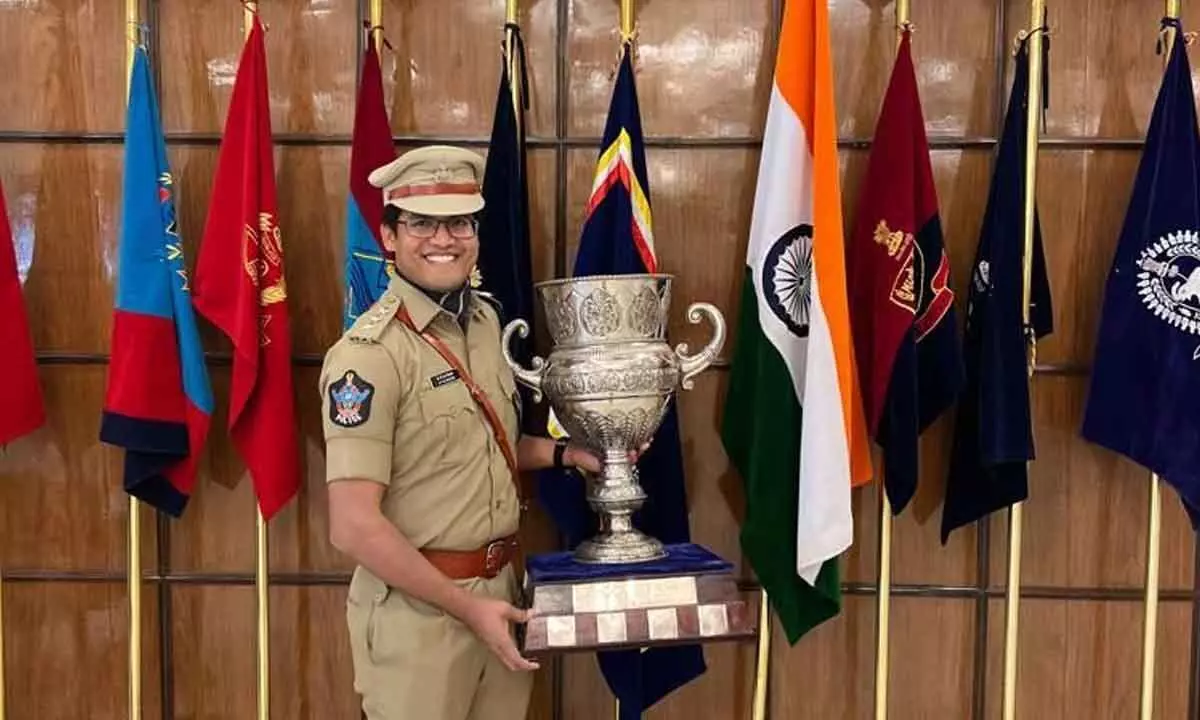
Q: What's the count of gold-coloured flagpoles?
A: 10